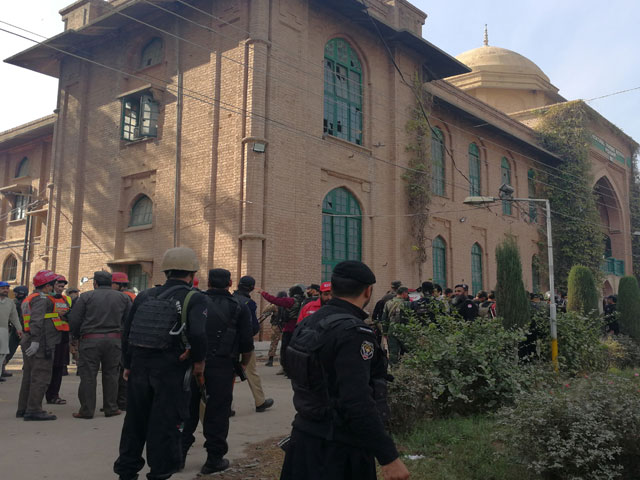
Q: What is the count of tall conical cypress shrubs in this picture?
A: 3